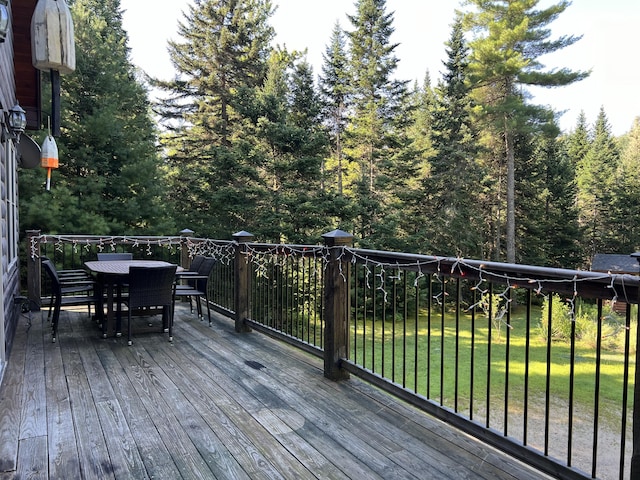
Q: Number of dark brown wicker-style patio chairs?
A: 6